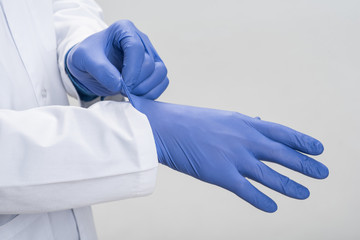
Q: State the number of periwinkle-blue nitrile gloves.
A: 2